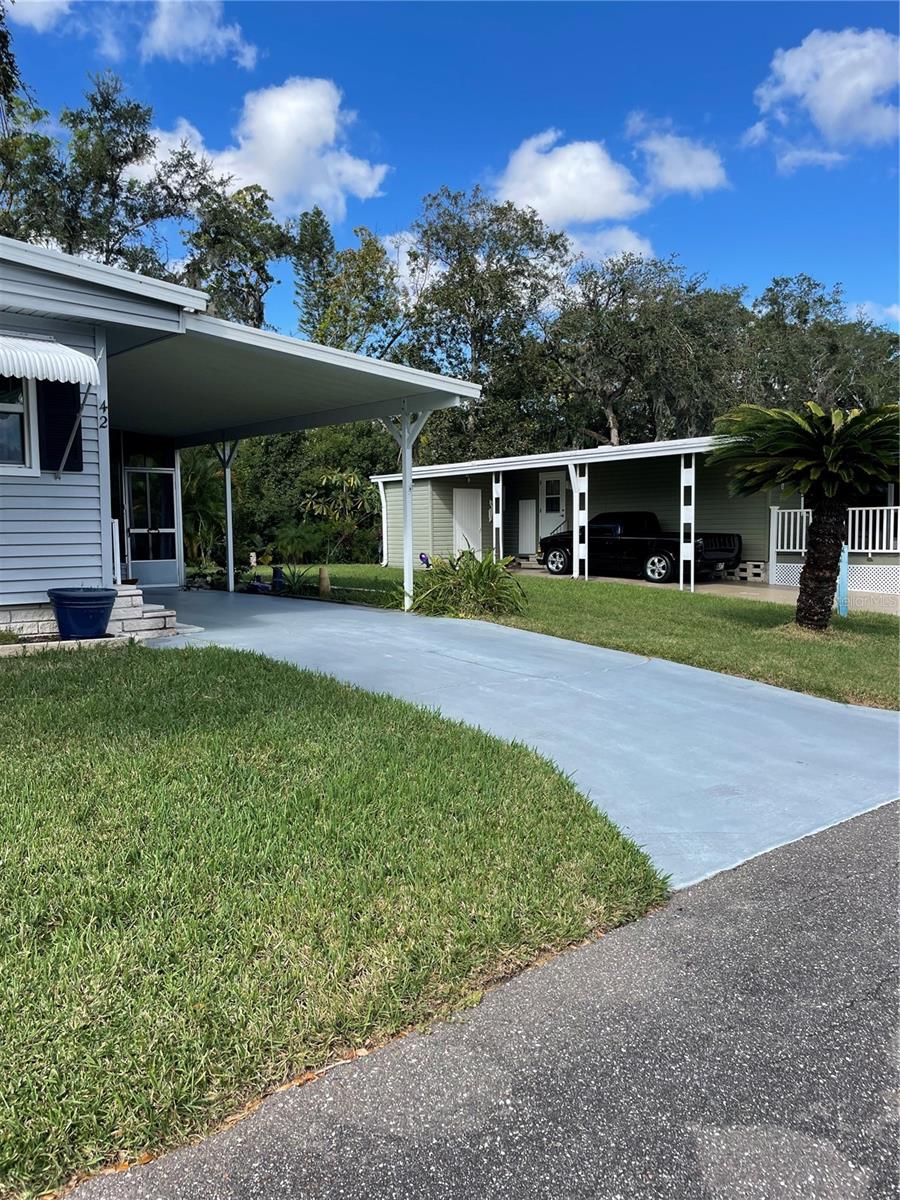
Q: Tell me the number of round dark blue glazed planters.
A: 1